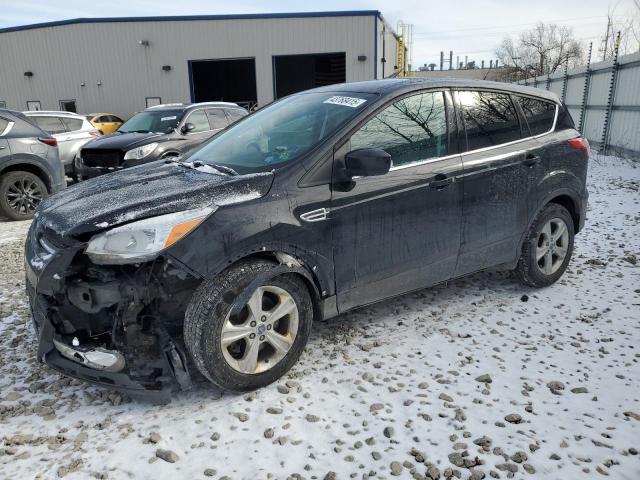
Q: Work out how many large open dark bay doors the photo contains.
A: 2